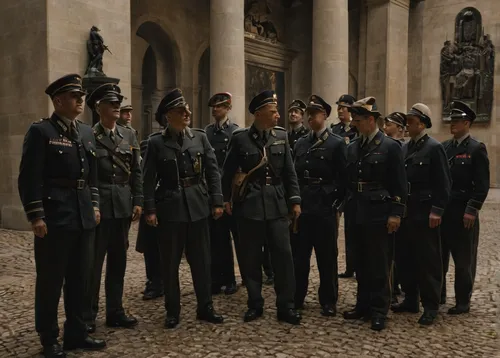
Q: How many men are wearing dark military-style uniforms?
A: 13